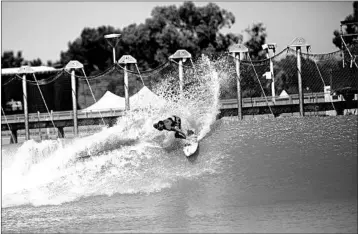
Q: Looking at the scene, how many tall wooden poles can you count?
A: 6